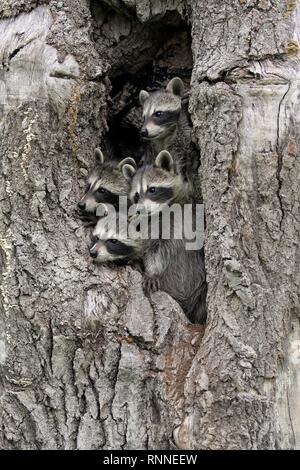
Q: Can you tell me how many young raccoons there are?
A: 4